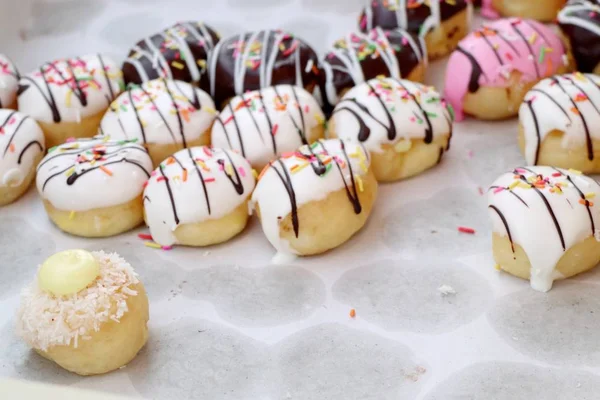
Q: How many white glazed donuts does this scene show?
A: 11